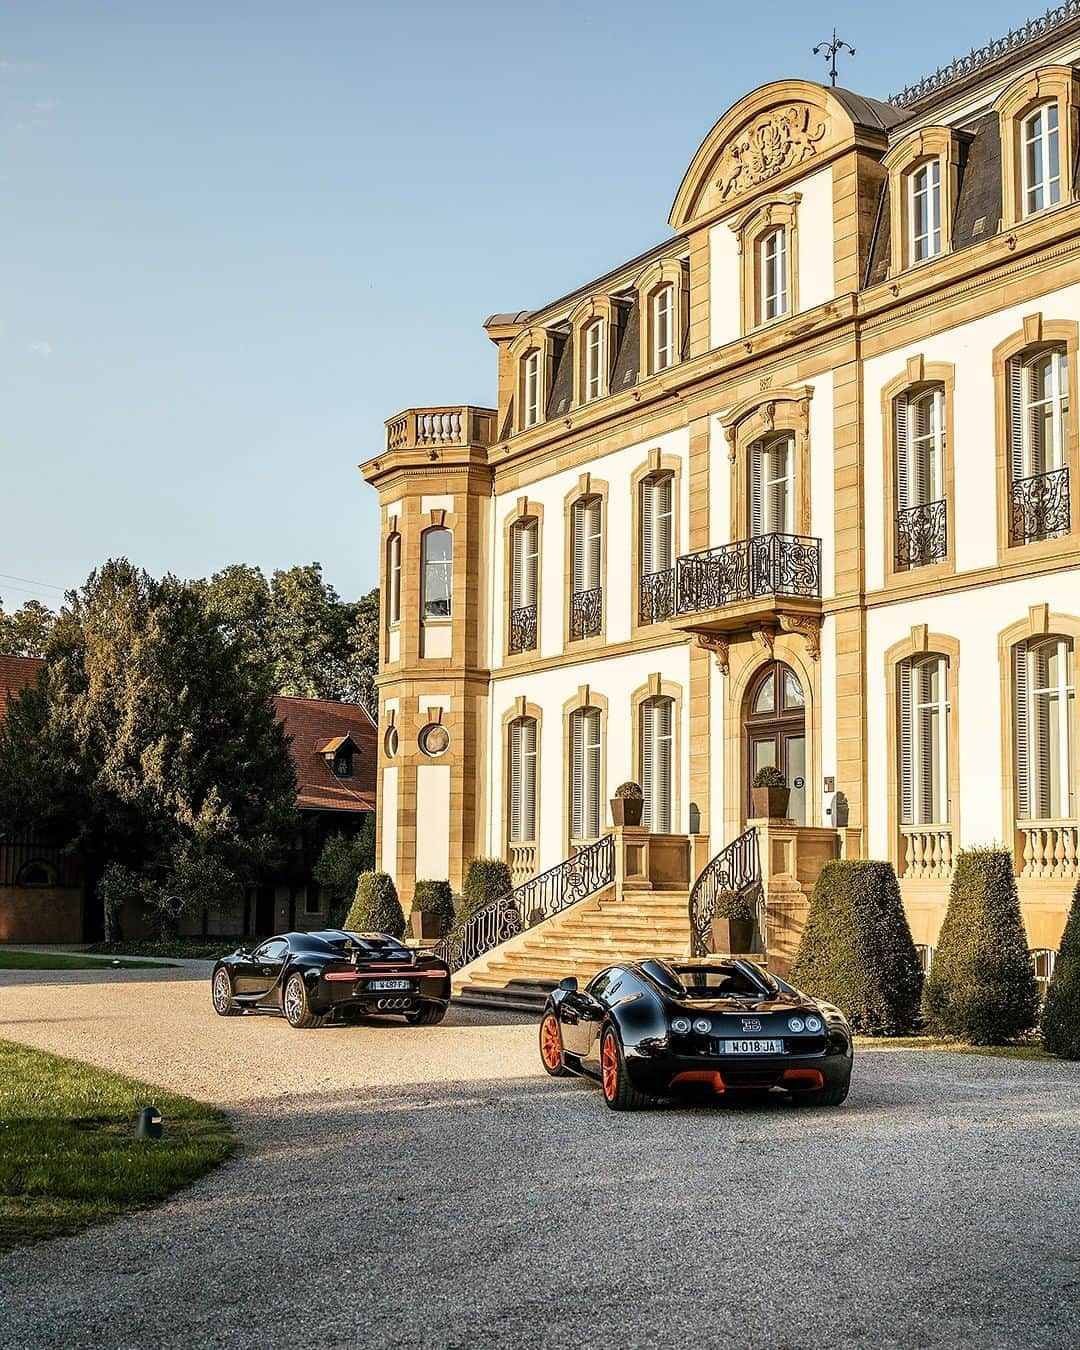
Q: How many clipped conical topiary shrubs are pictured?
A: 6